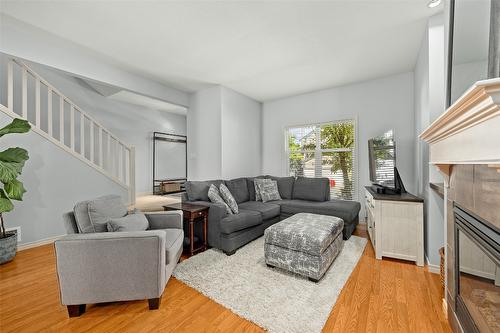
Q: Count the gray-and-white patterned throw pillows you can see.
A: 4